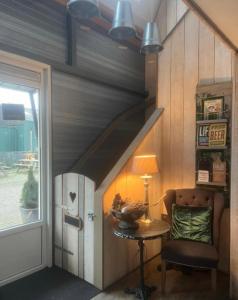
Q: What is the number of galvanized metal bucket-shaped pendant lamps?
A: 3